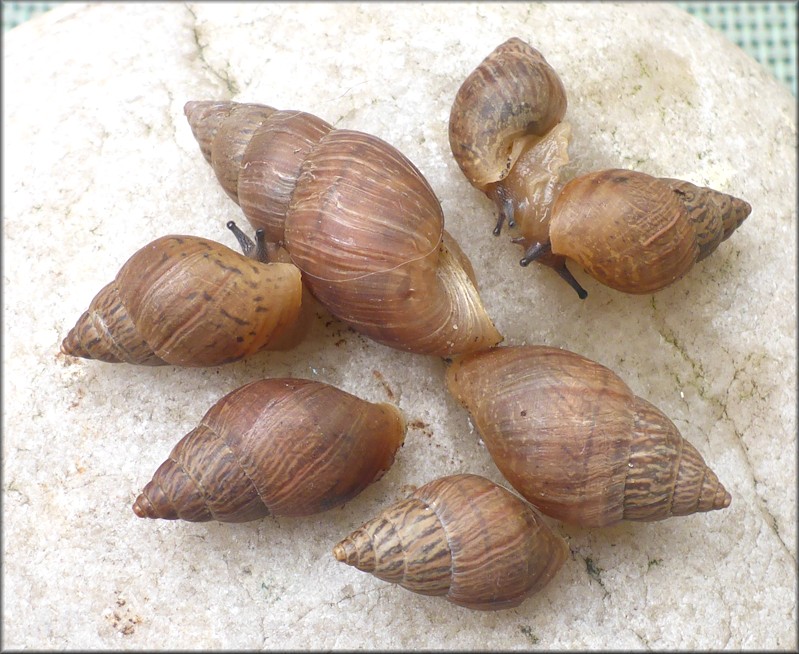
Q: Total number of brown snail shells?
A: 7